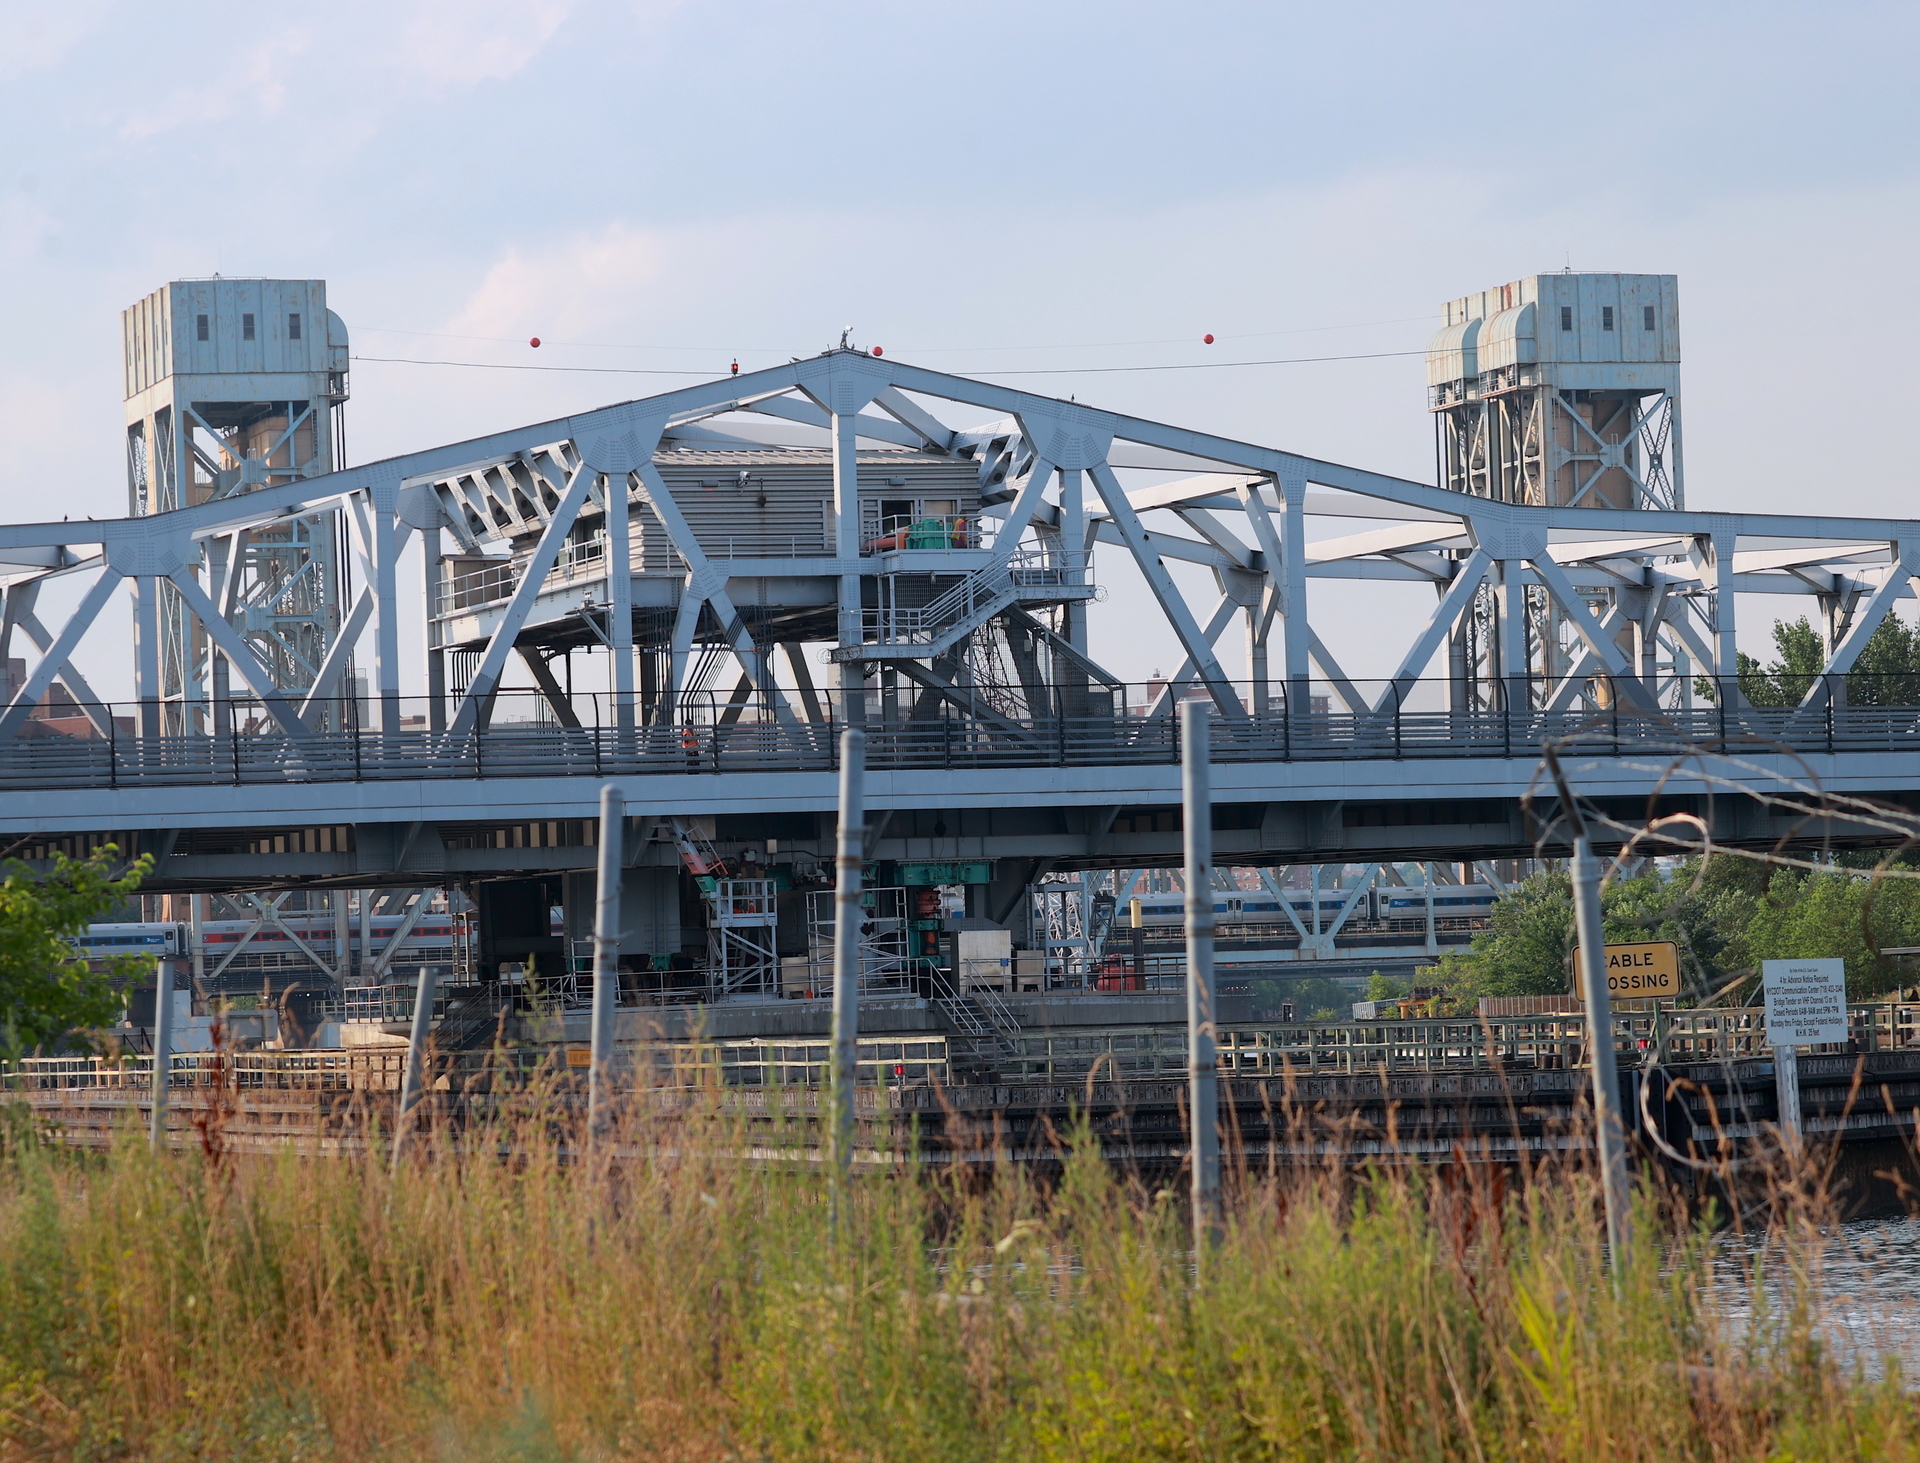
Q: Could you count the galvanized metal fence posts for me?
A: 6